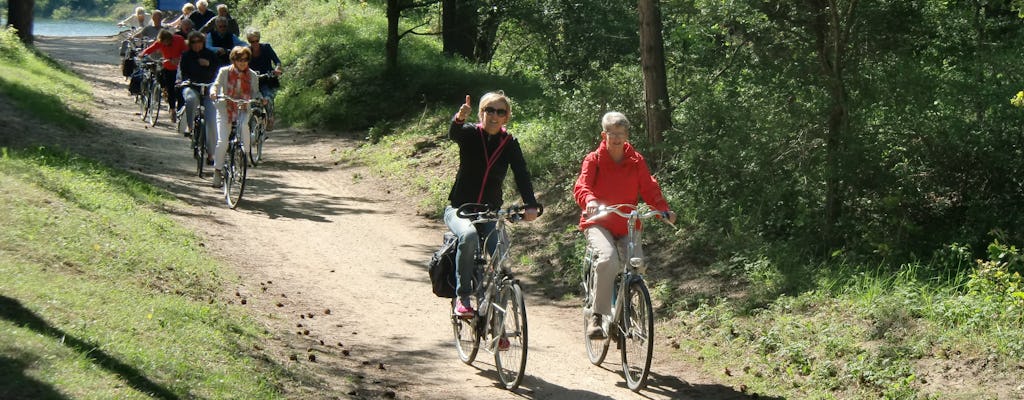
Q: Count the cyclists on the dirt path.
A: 13